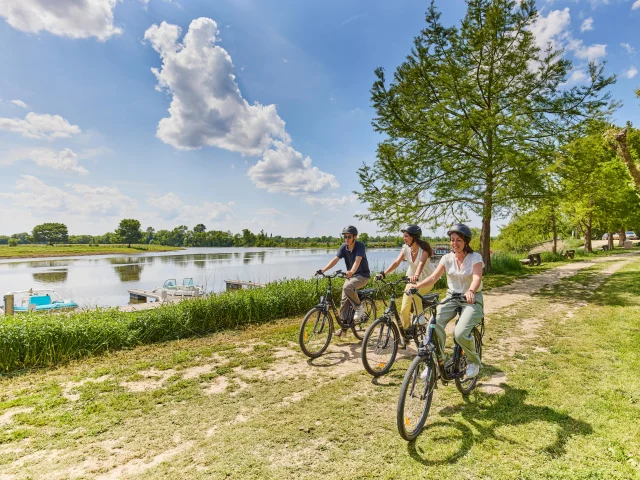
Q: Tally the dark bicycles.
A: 3